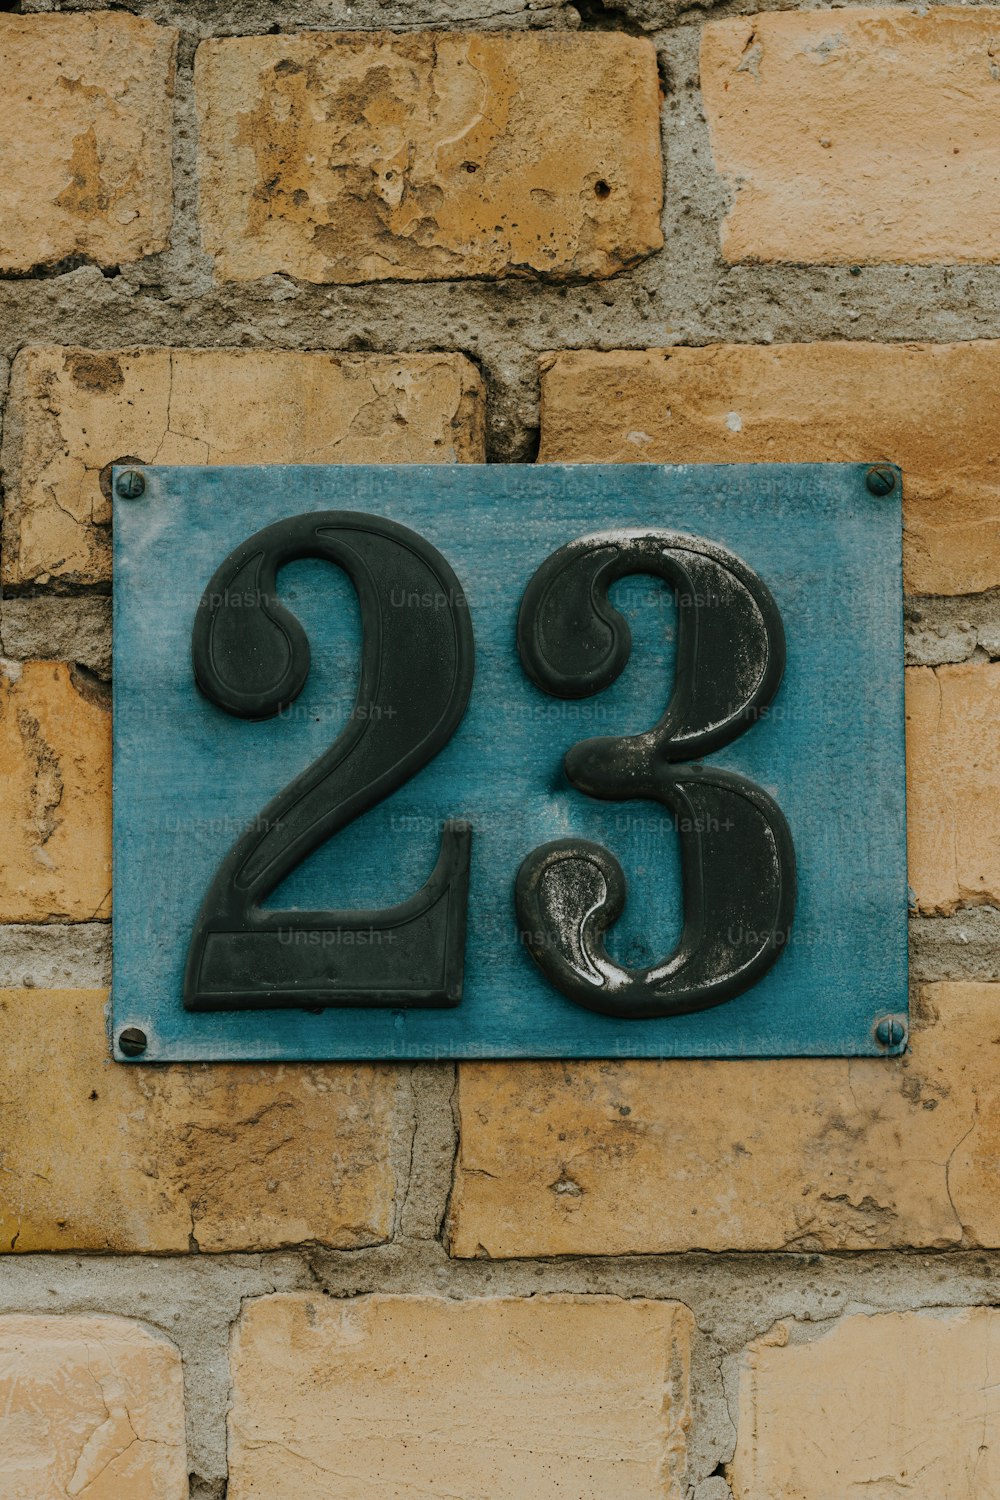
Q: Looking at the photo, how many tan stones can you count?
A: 12